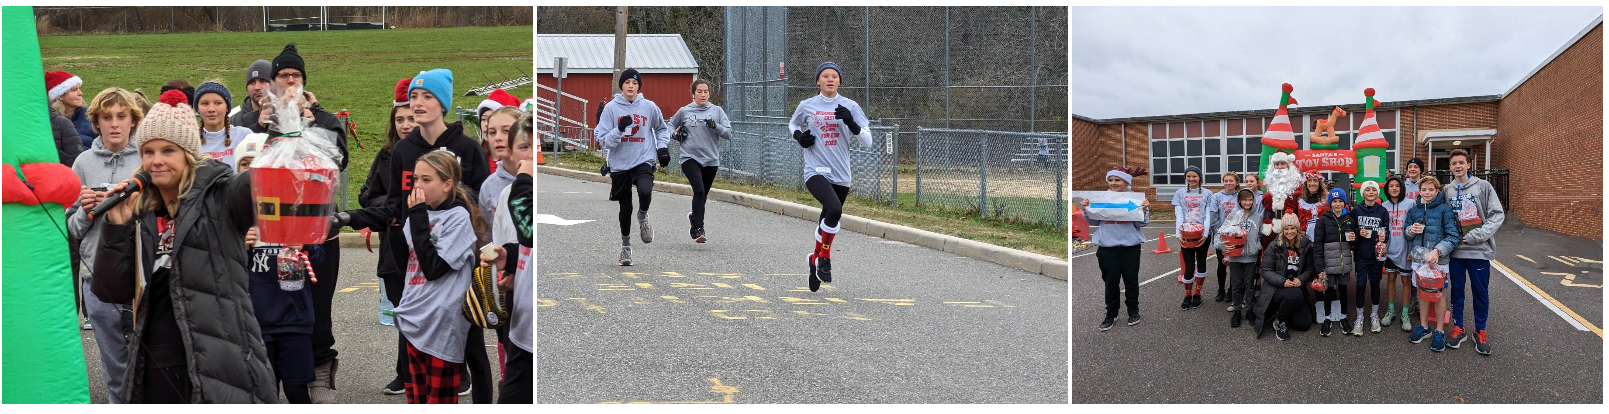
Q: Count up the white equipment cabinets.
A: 0